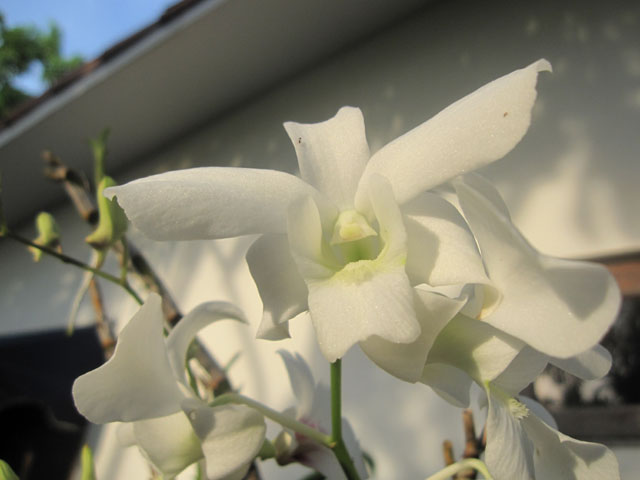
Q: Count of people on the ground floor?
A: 0